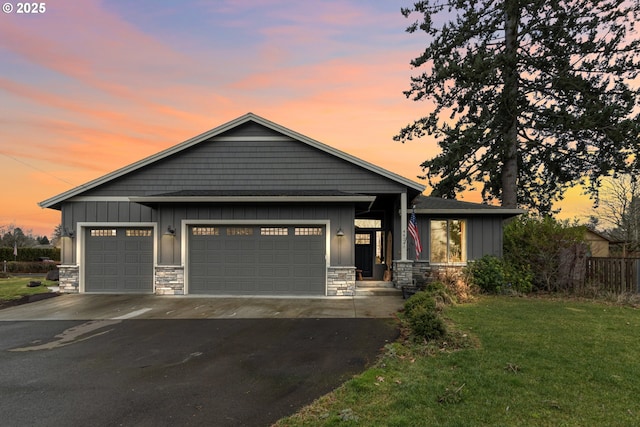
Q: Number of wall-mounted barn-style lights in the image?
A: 3